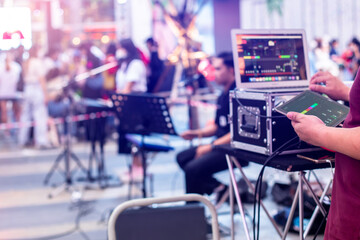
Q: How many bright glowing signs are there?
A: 1